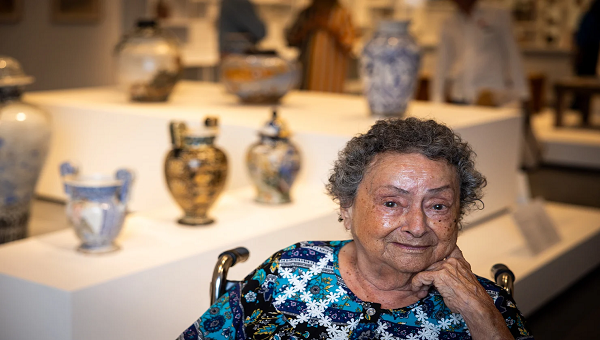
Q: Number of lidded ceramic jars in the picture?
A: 2